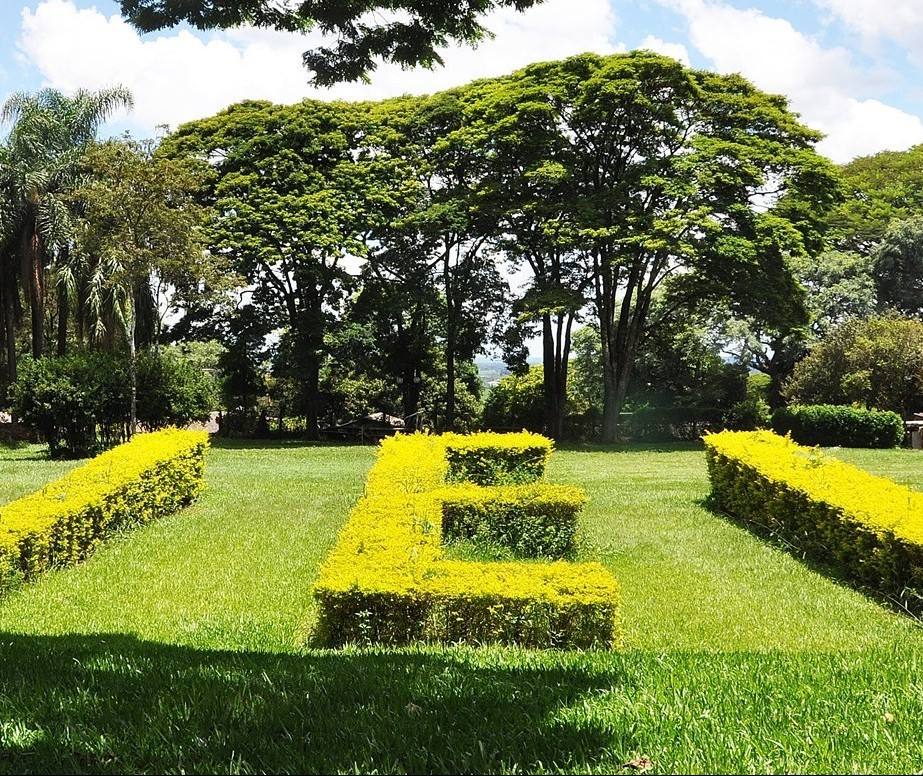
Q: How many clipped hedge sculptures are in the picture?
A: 3